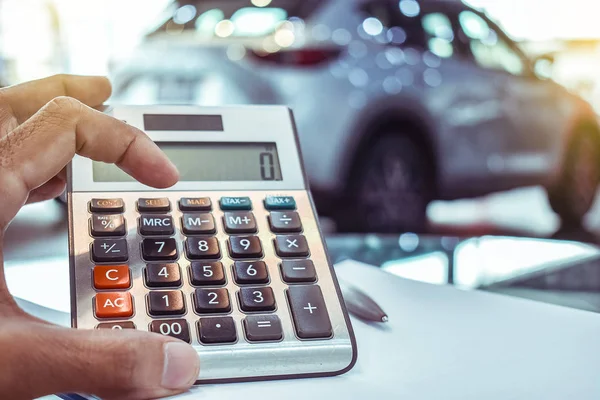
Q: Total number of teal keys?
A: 2